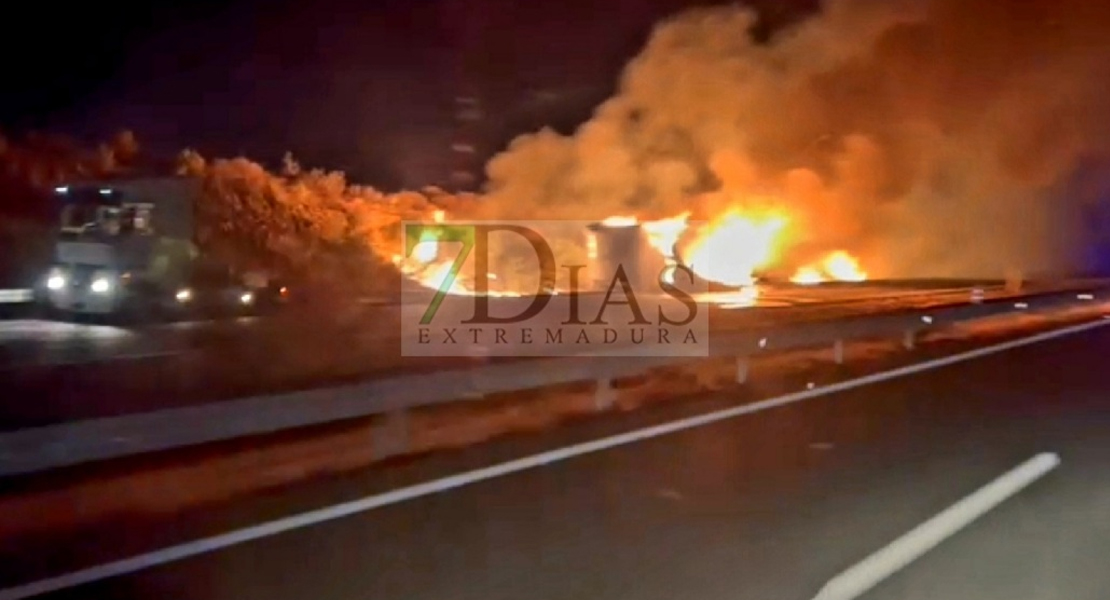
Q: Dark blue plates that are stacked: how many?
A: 0